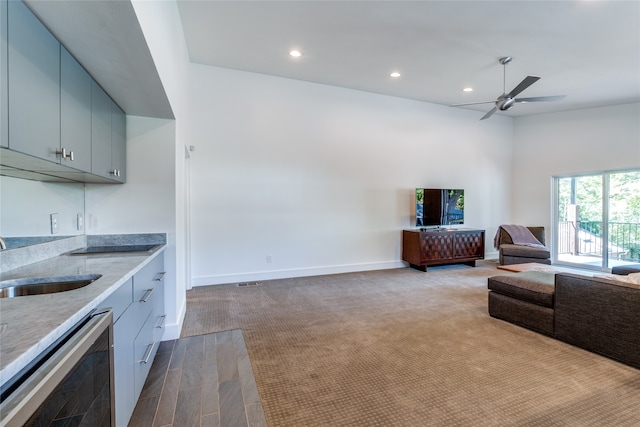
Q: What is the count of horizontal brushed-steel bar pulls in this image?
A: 4